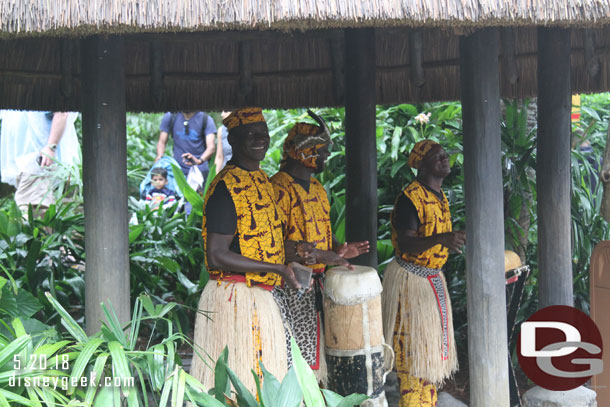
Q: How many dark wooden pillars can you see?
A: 4